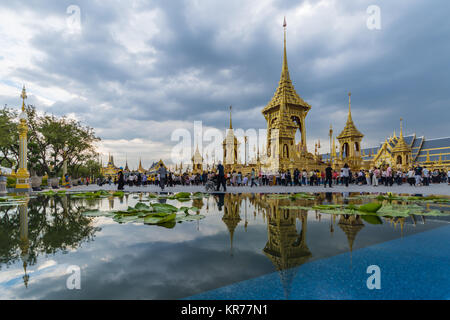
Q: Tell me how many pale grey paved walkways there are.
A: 1